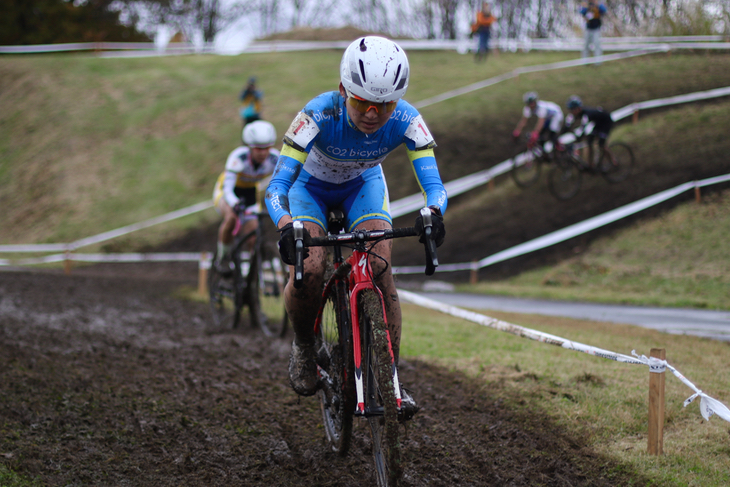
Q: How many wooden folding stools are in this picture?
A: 0